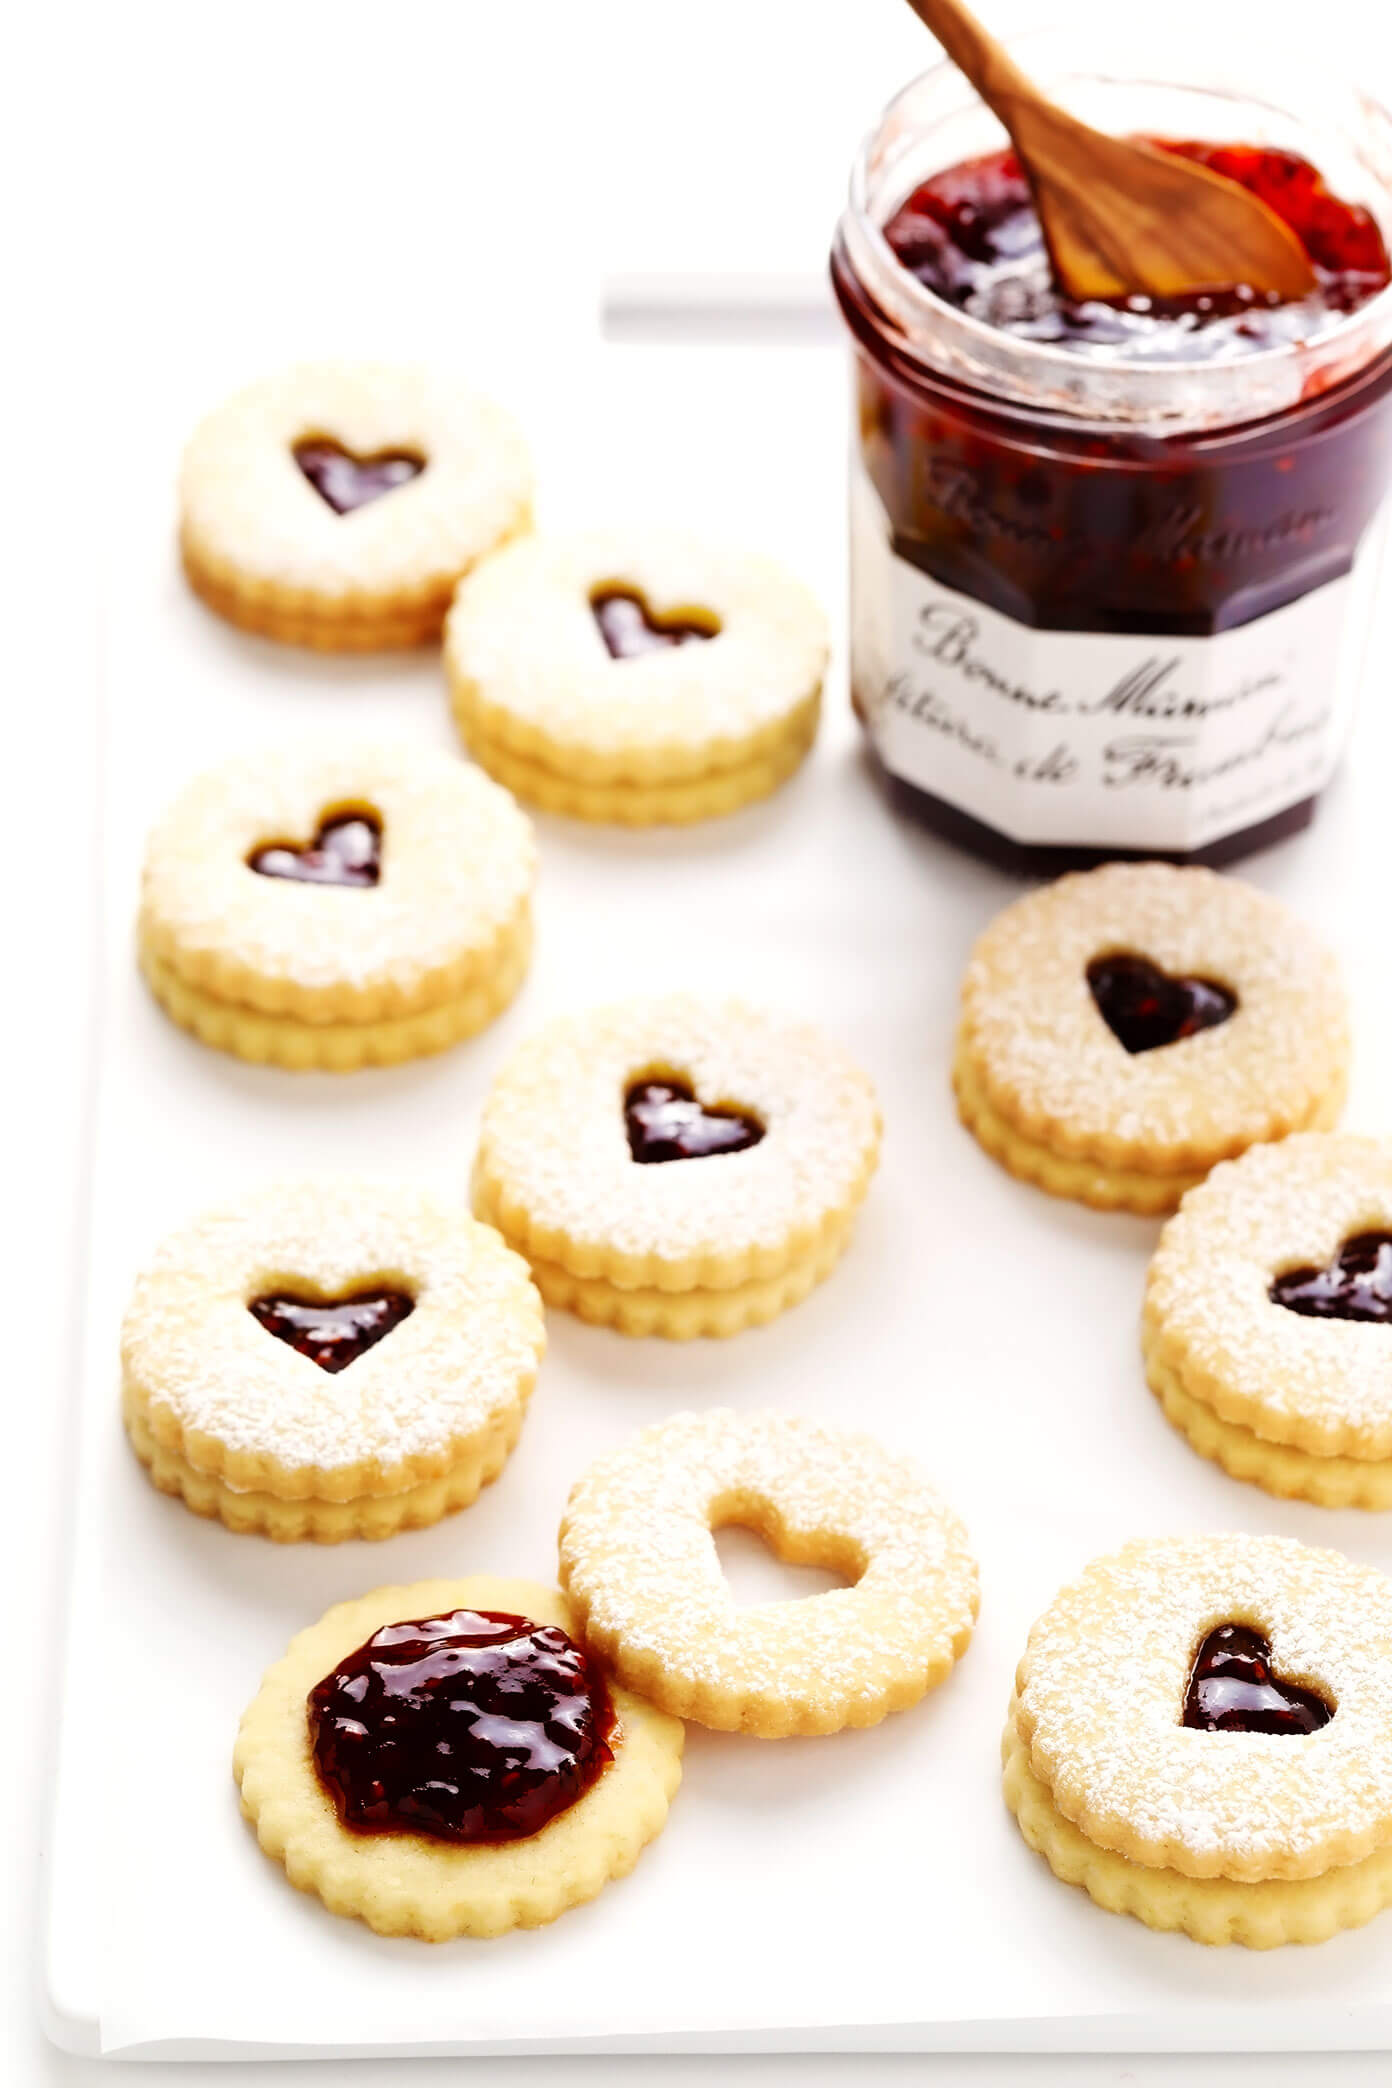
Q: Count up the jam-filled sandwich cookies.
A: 8